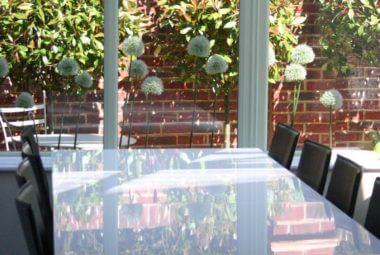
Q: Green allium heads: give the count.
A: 13